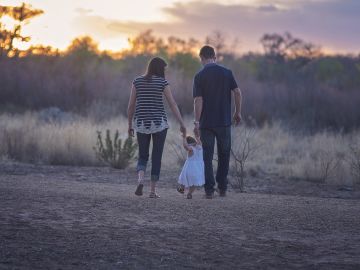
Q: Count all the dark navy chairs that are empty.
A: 0